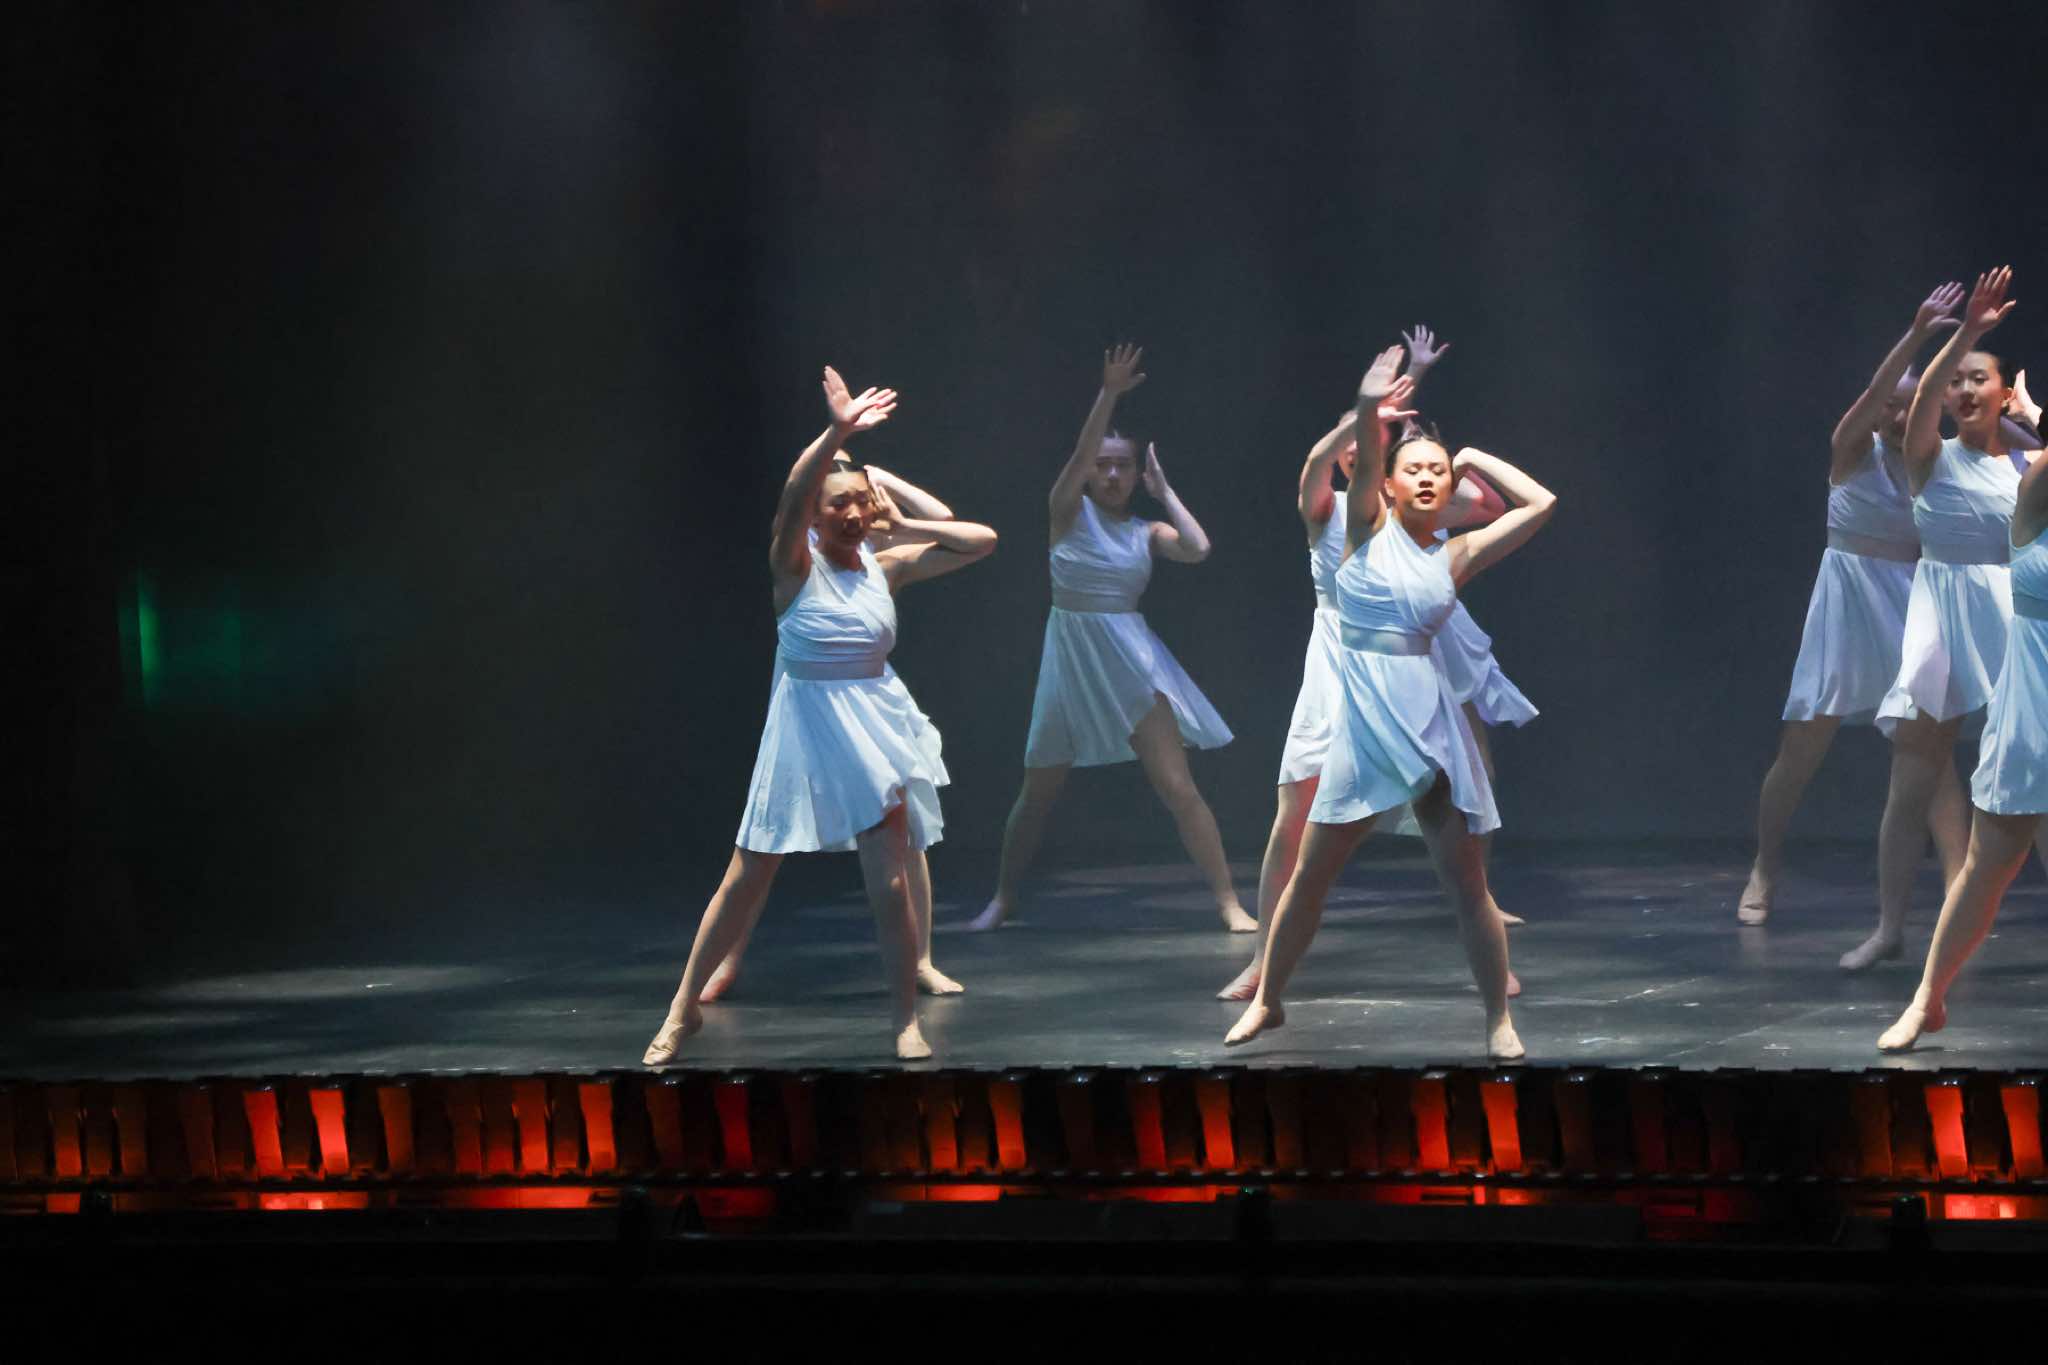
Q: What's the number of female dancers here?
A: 9